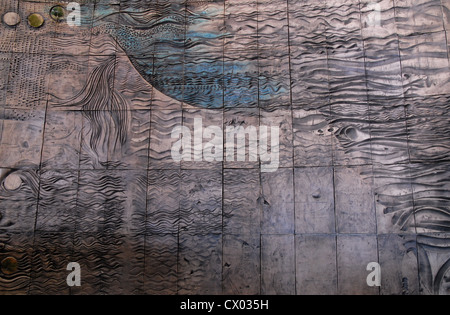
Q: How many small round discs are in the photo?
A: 5